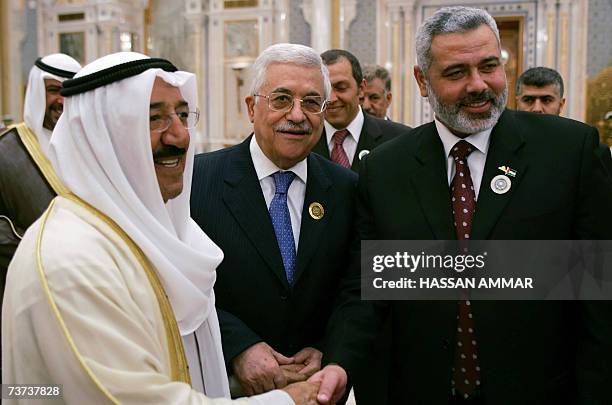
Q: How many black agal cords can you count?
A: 2